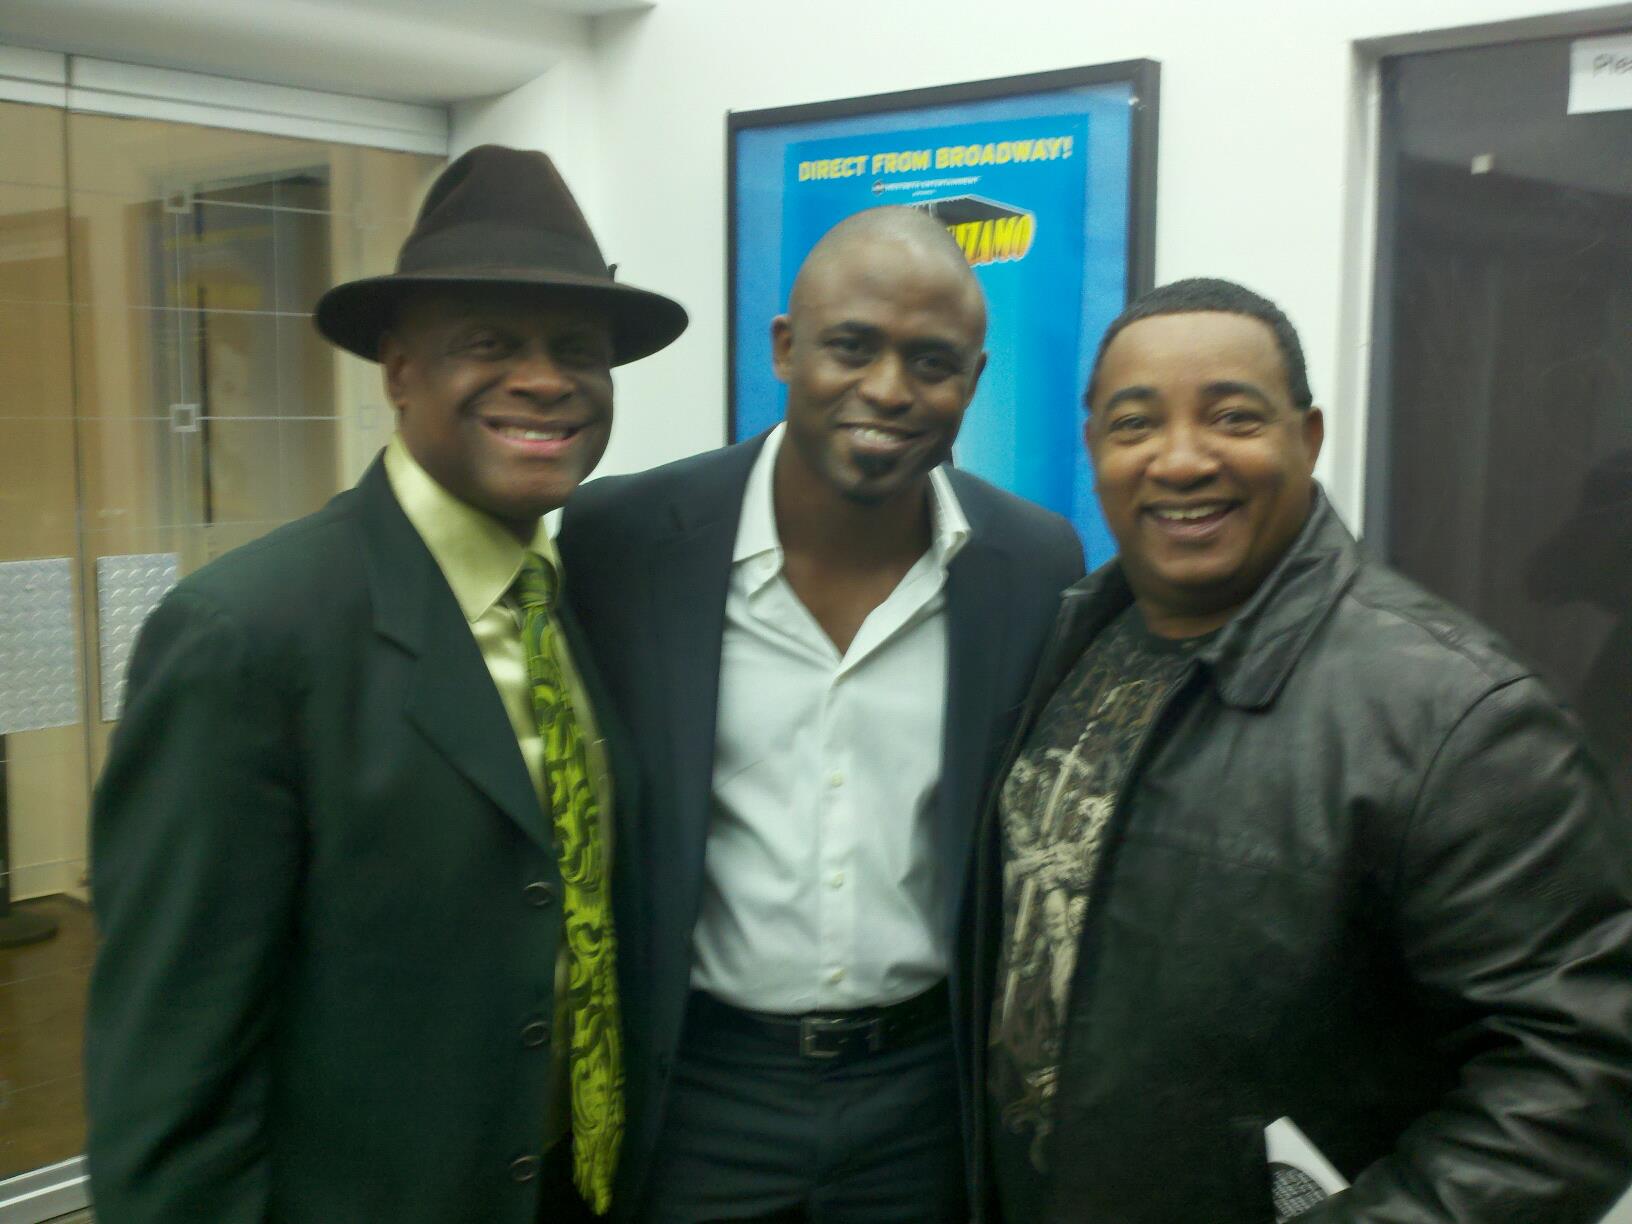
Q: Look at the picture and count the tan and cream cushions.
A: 0